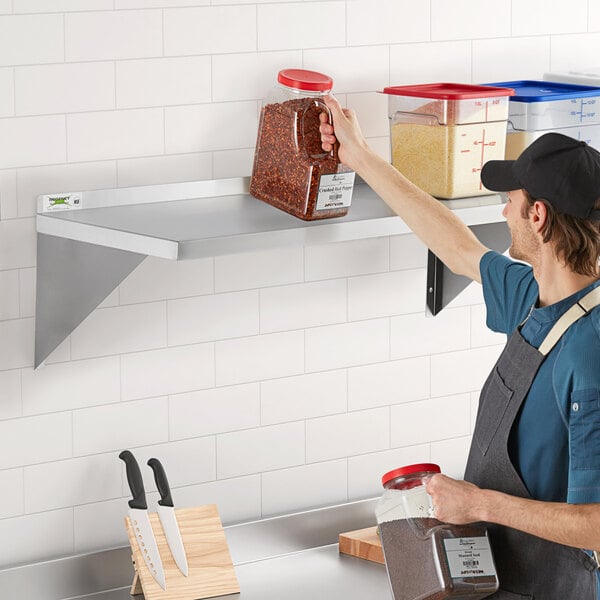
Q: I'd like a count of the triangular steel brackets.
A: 2